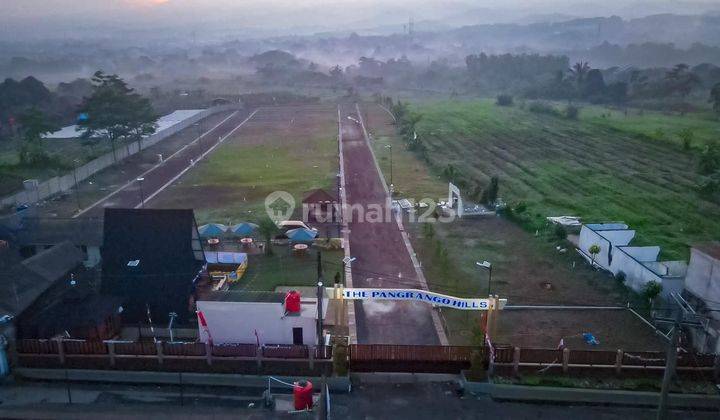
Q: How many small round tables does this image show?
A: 3